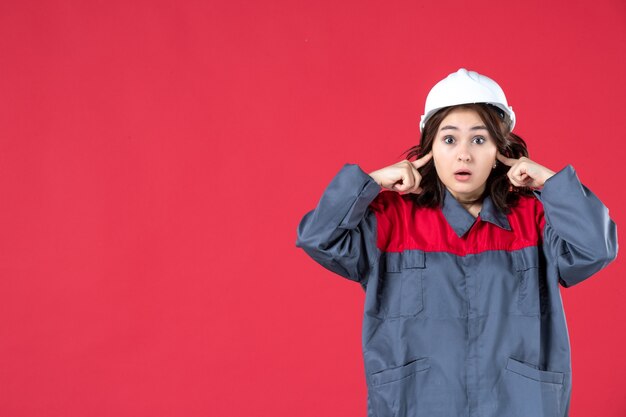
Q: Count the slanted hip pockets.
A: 2